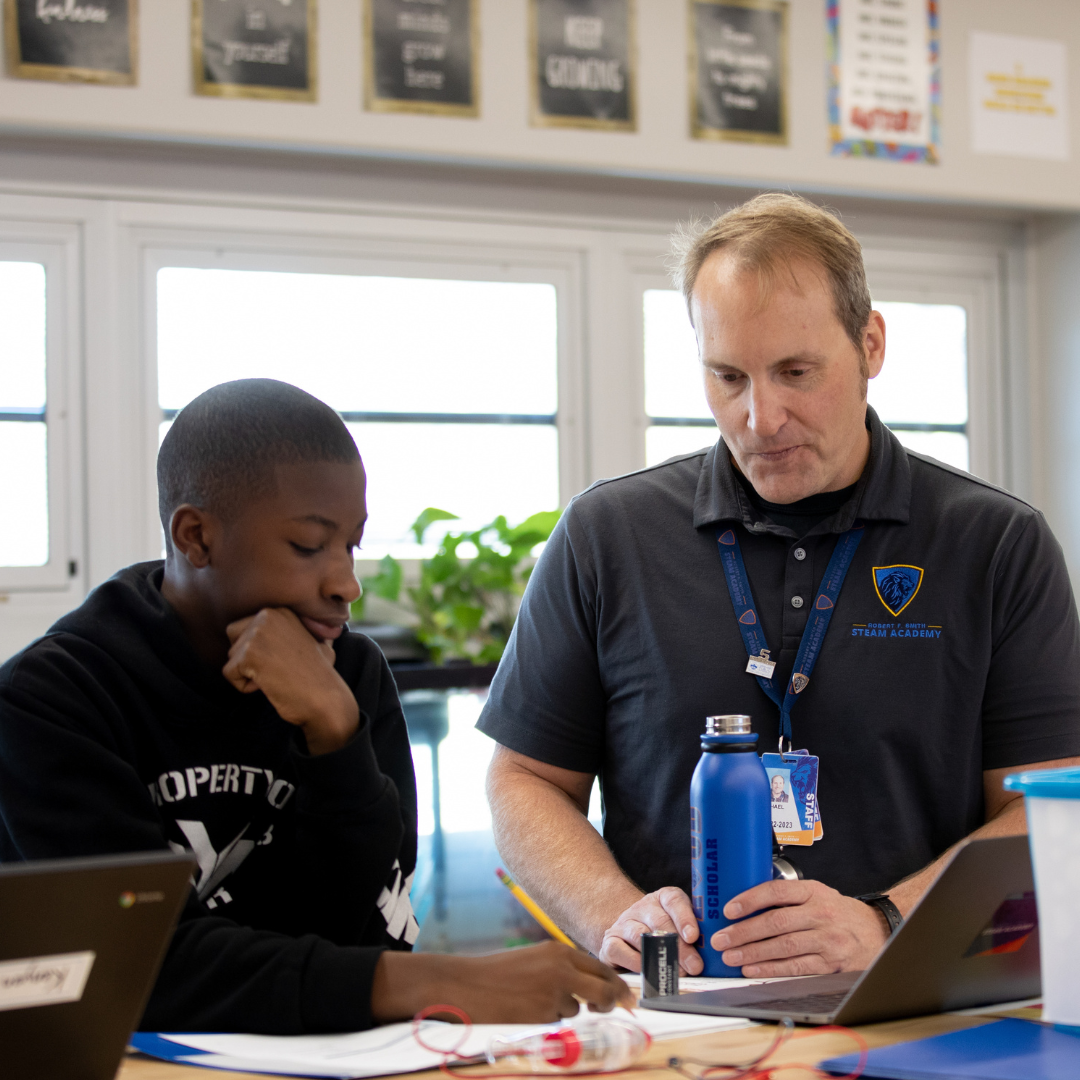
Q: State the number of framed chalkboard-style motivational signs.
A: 5